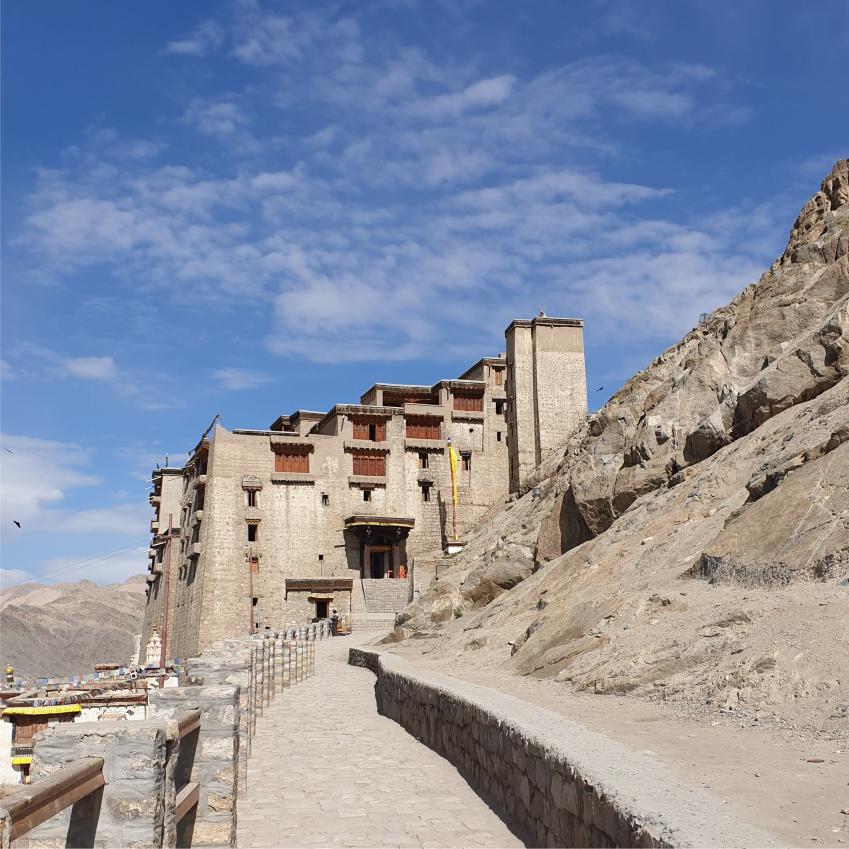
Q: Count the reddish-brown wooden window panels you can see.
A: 5